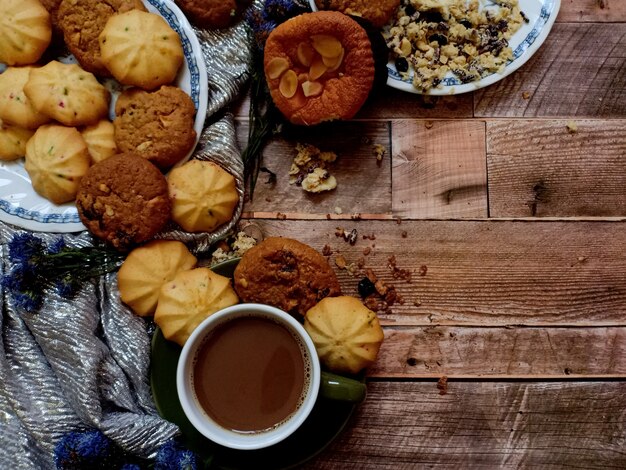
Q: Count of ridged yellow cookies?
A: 11